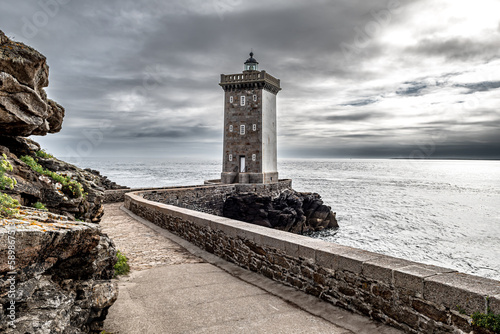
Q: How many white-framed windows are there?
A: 8